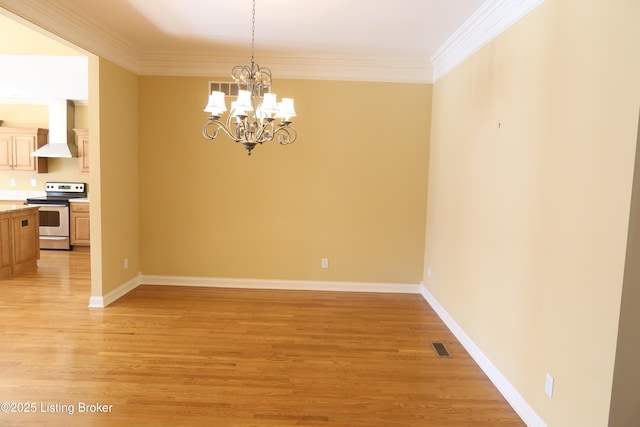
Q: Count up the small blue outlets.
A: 0